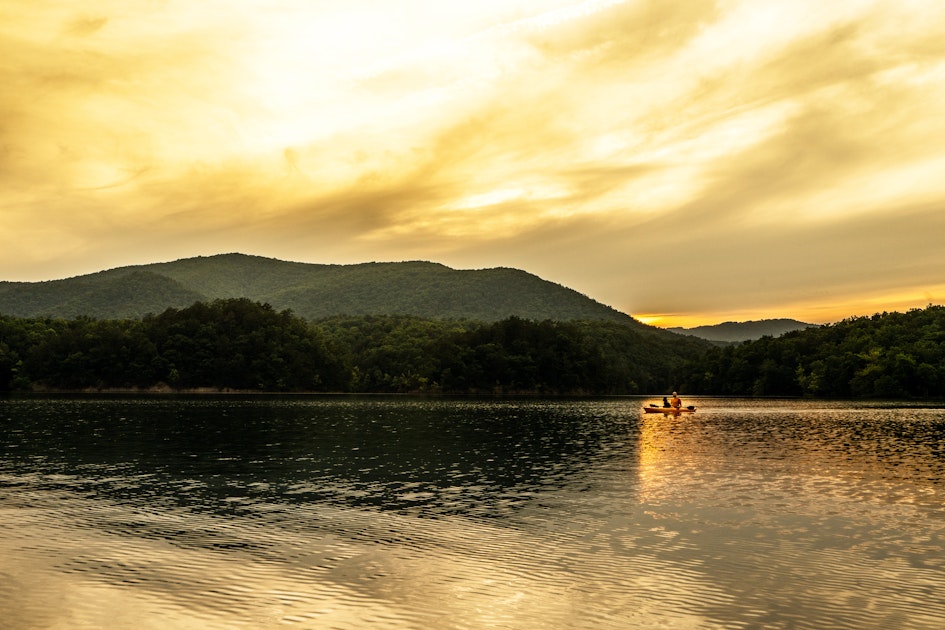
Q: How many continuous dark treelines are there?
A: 1